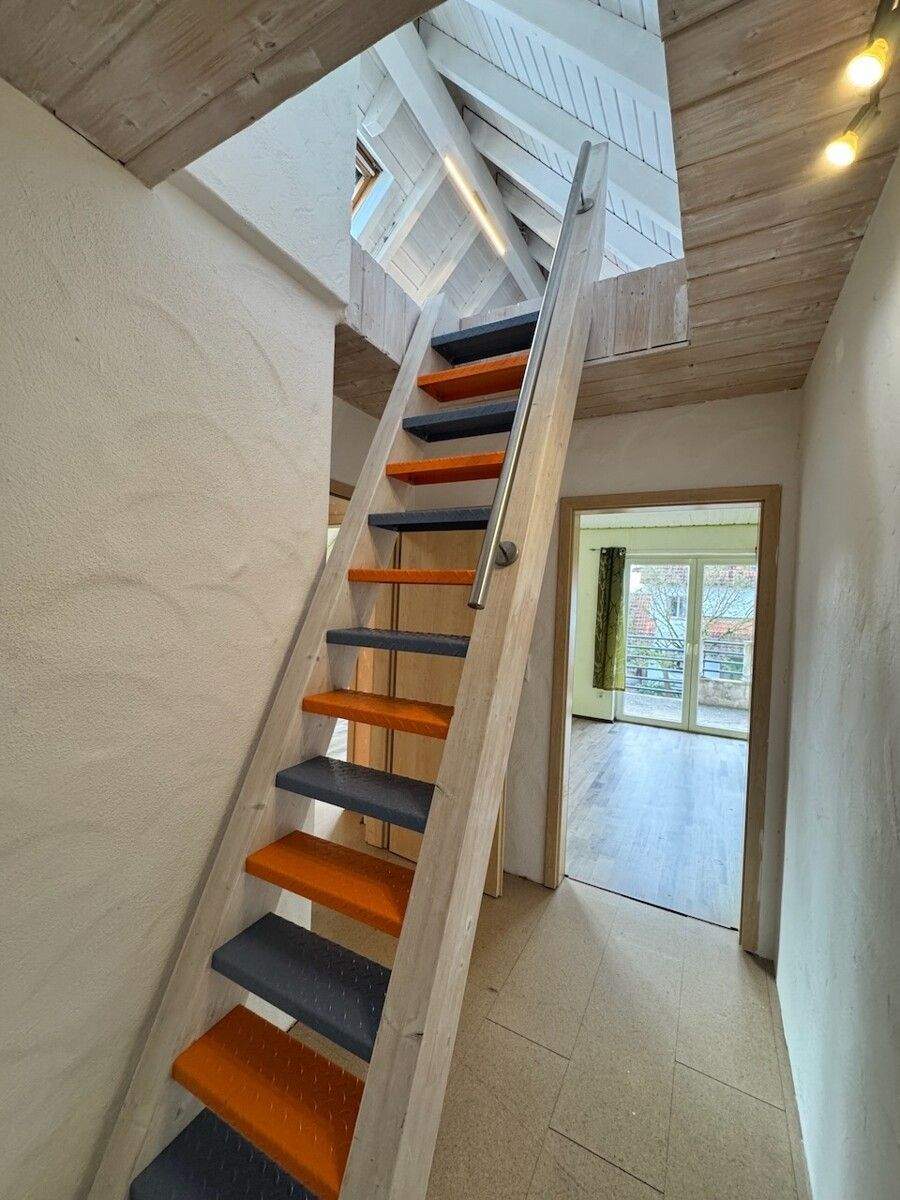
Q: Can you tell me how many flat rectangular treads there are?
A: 13